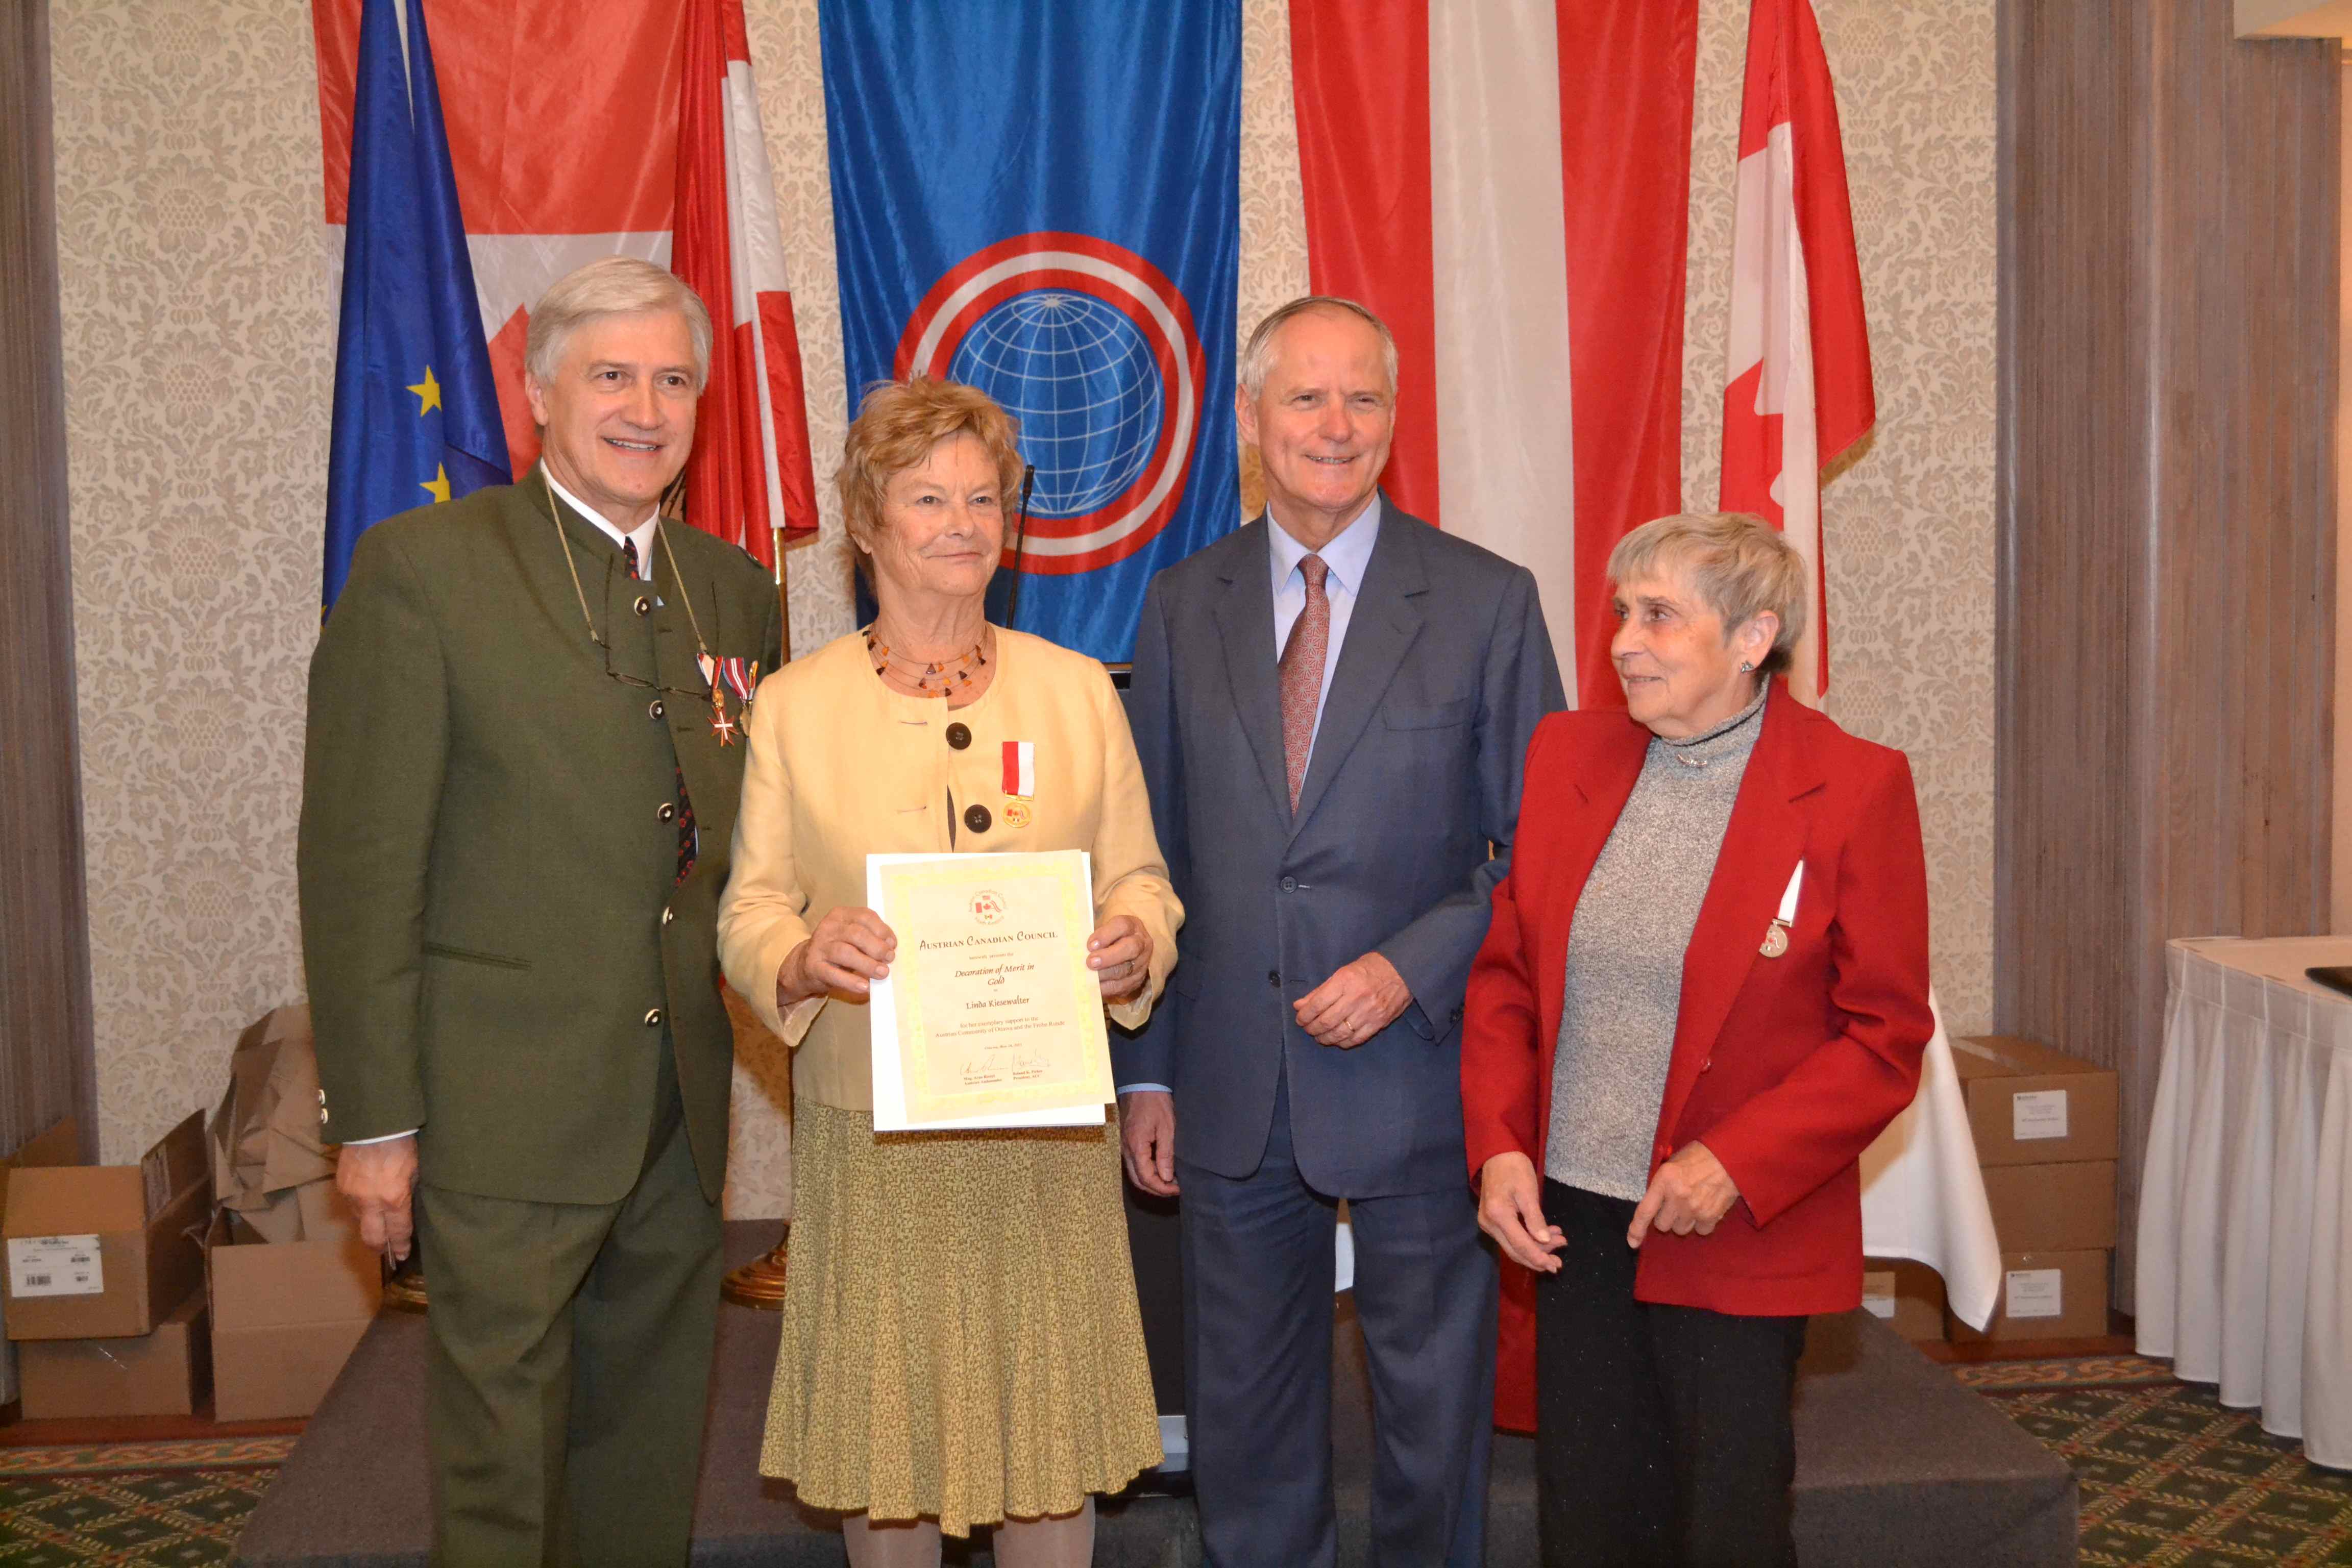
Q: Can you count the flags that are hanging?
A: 6